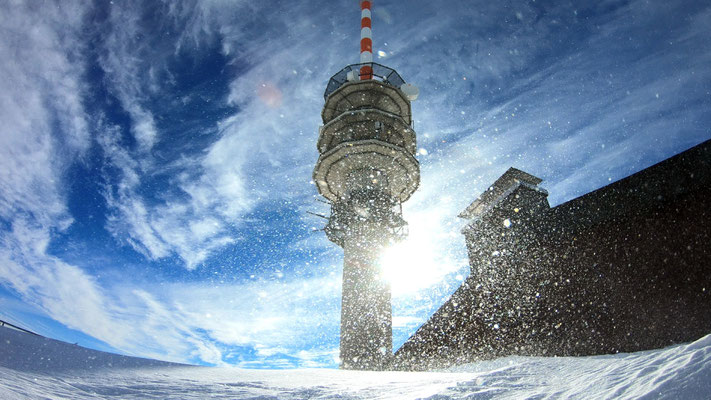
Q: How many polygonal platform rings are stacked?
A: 3